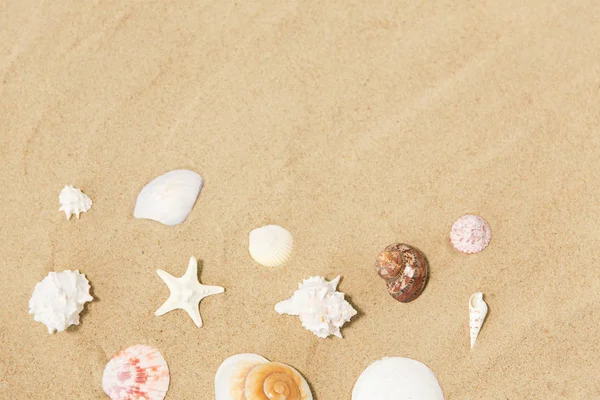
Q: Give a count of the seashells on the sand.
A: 11